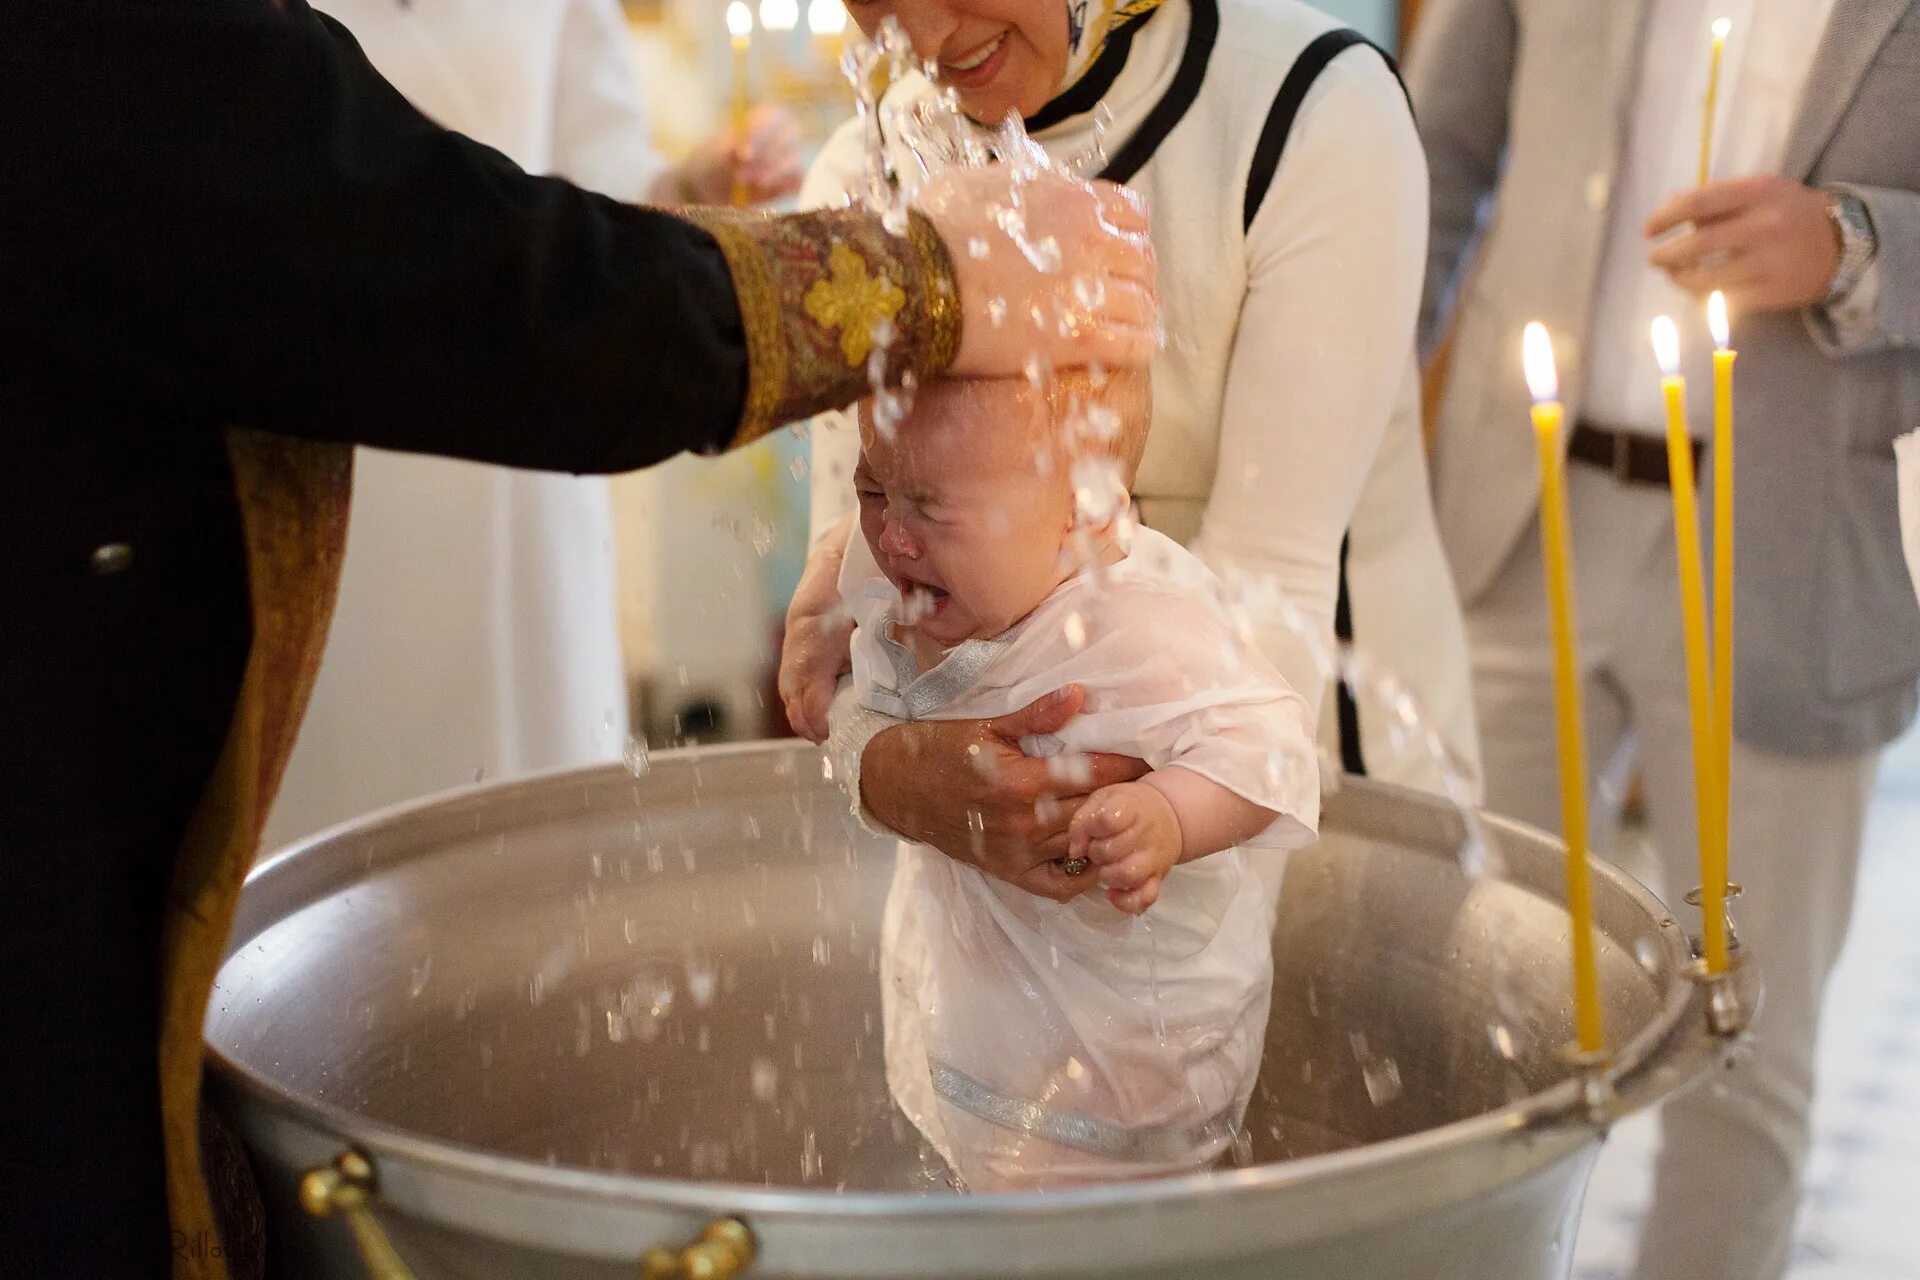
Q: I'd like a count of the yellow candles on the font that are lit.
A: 3